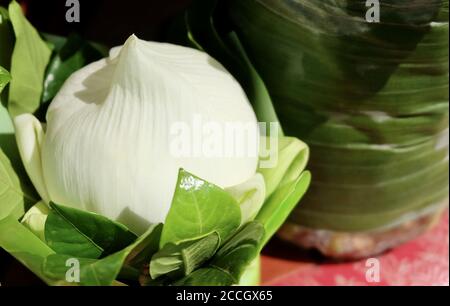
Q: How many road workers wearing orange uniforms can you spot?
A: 0